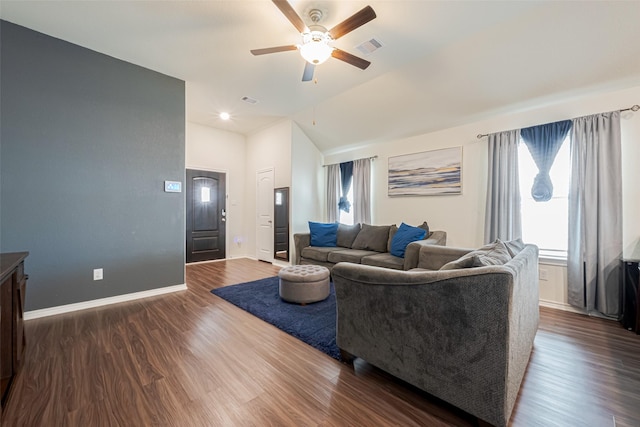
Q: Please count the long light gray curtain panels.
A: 4